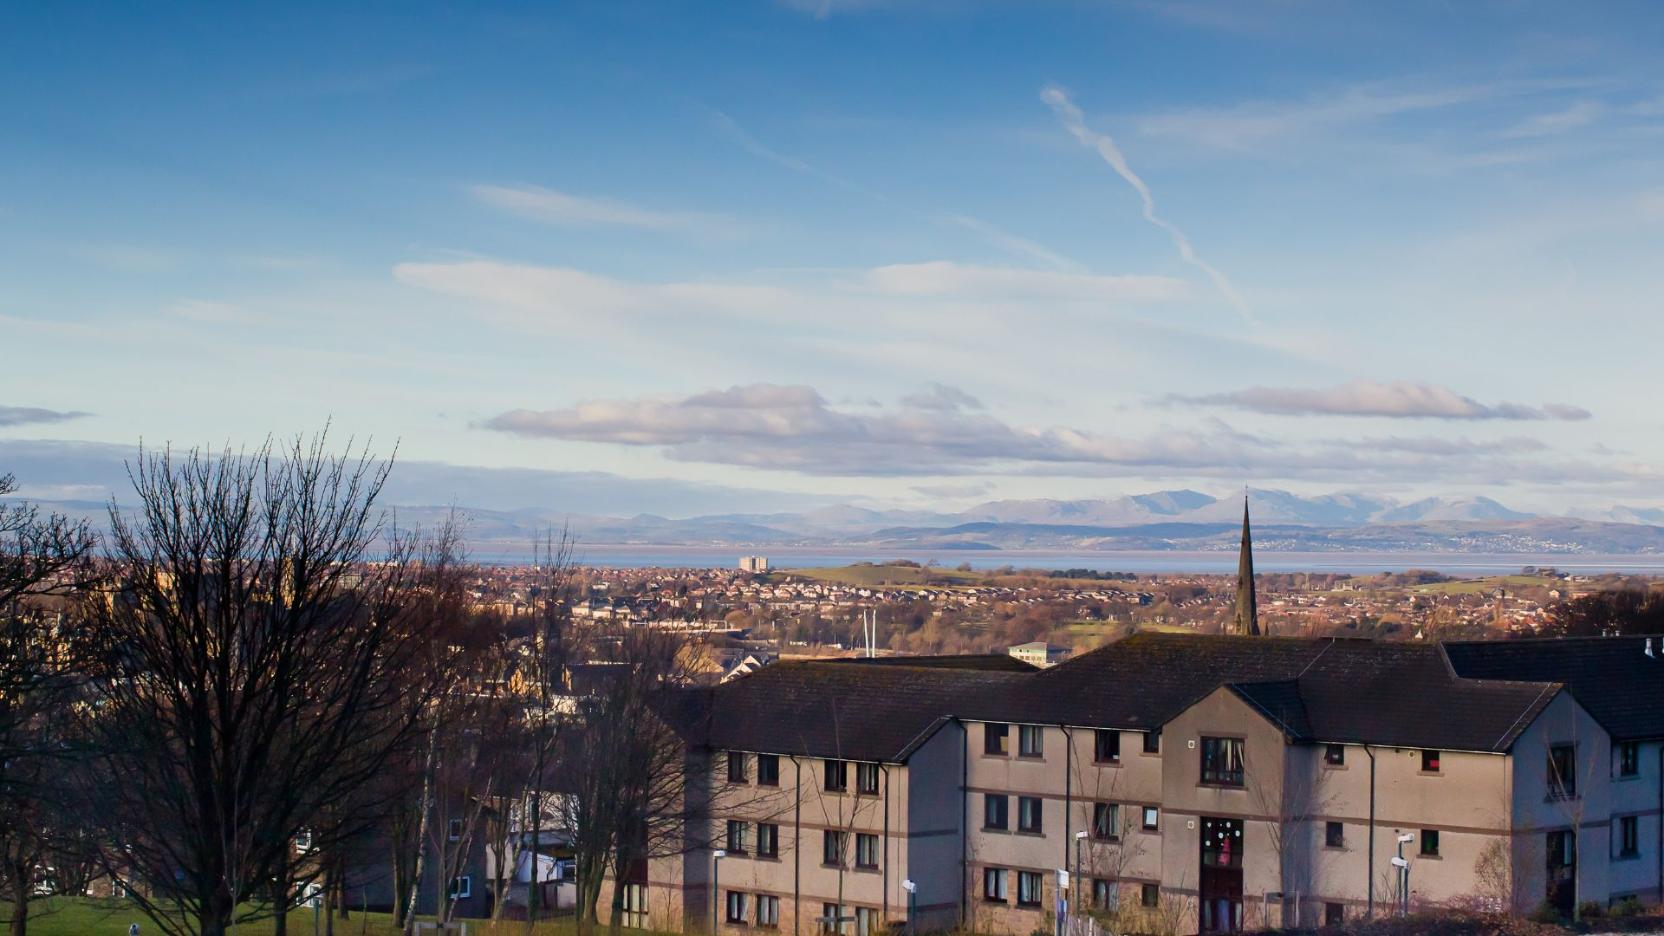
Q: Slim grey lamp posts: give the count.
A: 5